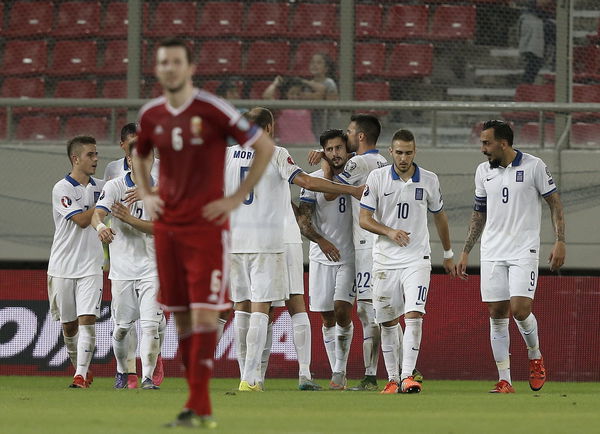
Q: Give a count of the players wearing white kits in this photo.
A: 9